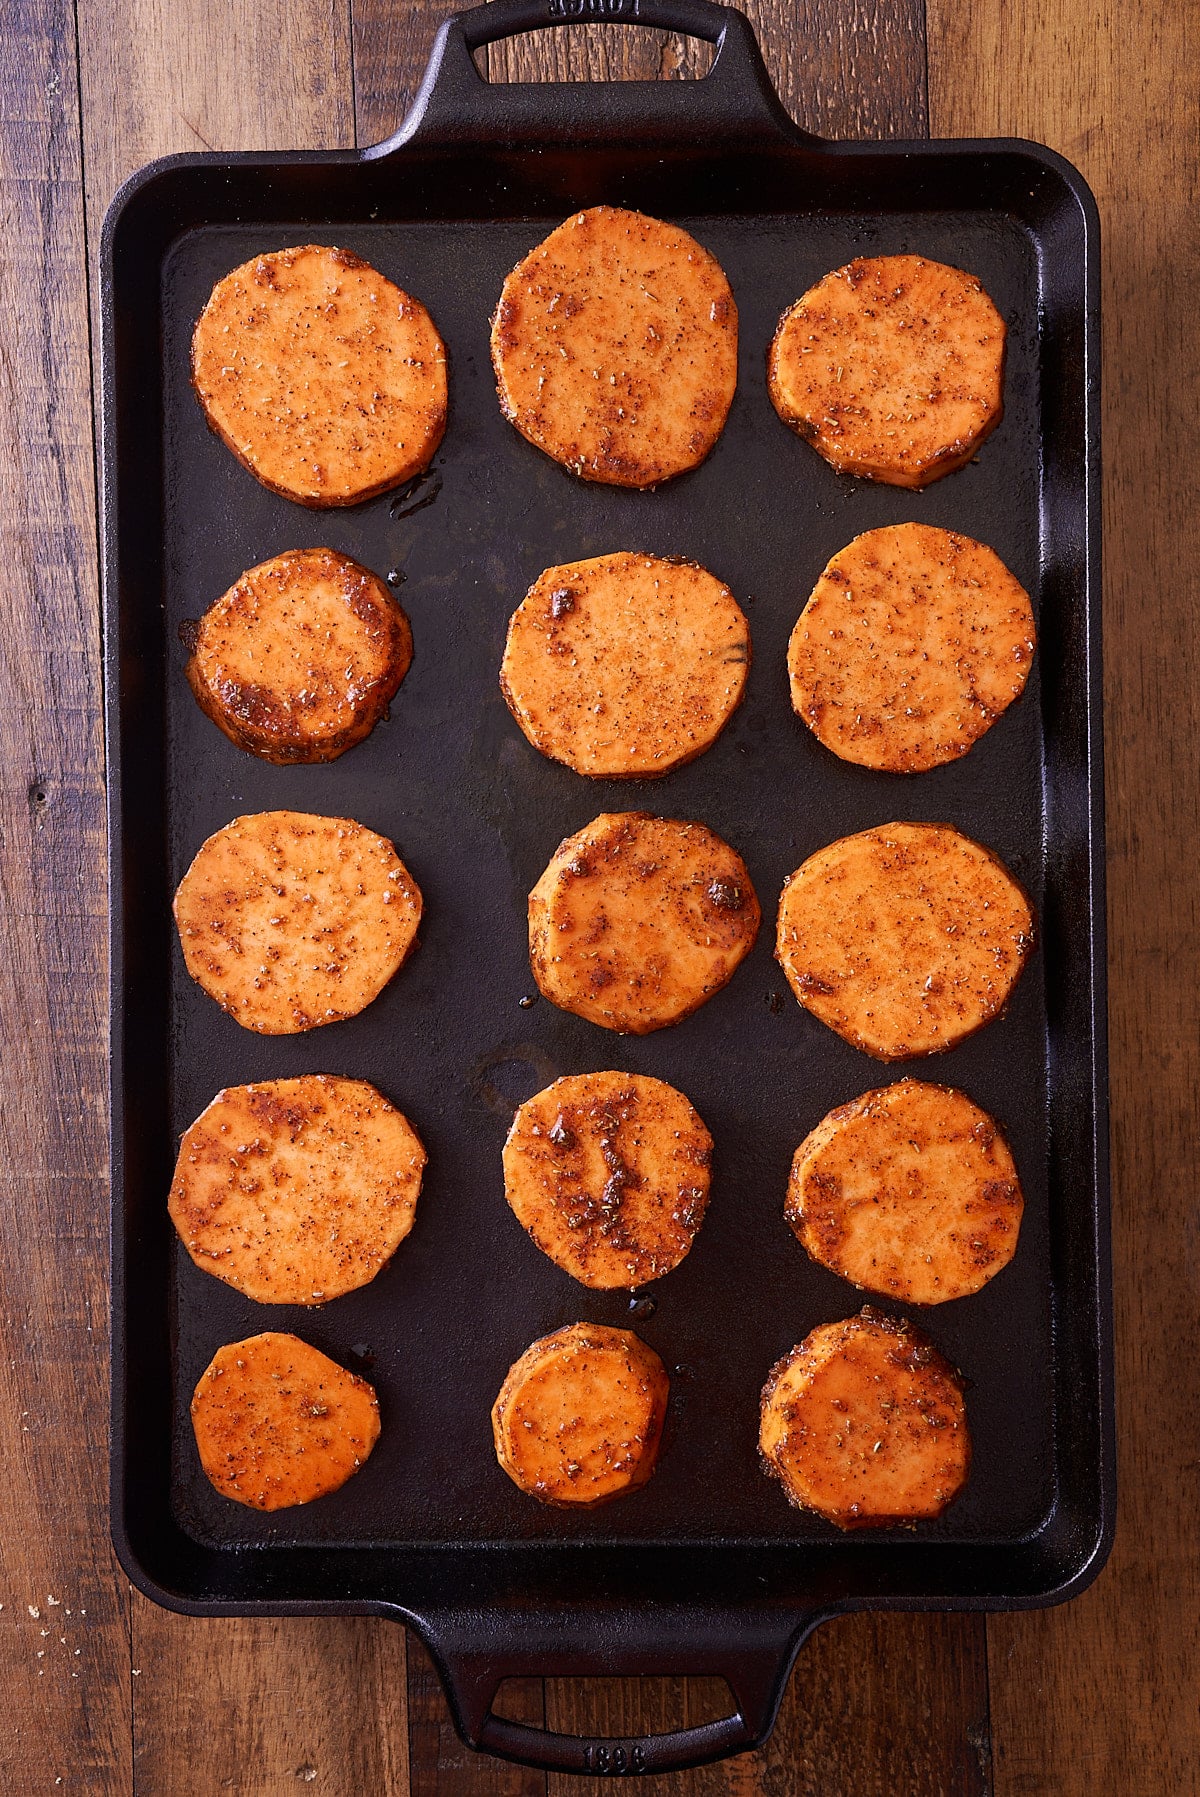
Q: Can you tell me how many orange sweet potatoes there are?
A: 15